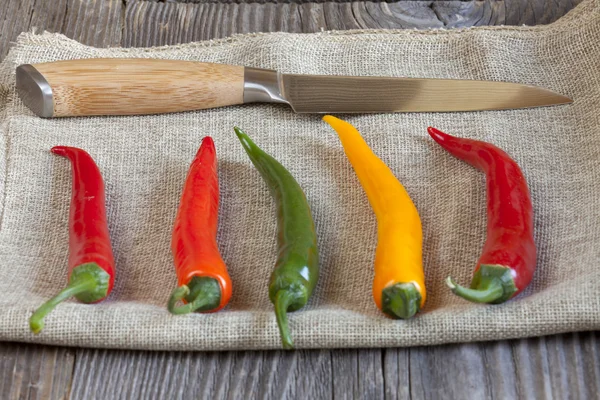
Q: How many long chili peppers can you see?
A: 5